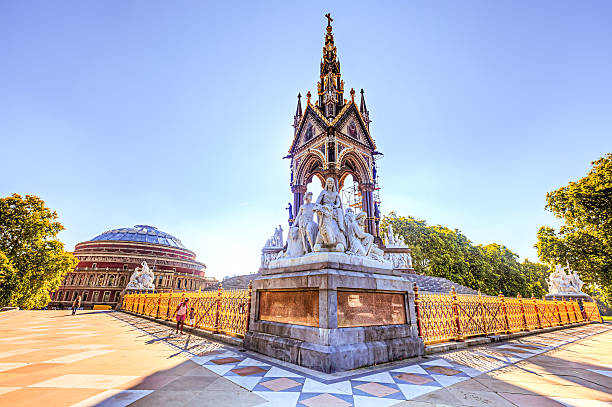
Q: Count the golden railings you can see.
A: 2